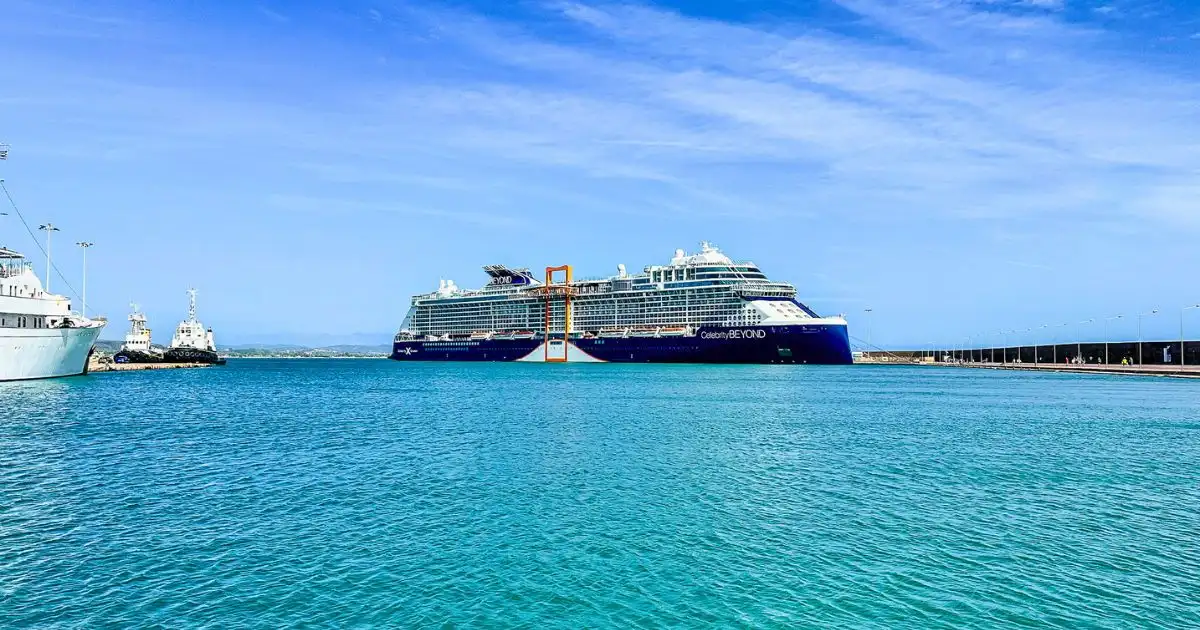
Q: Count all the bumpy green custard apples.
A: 0